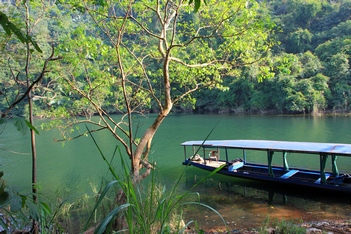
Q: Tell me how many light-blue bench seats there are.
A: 3